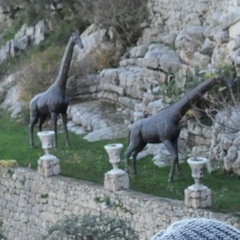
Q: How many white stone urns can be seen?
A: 3